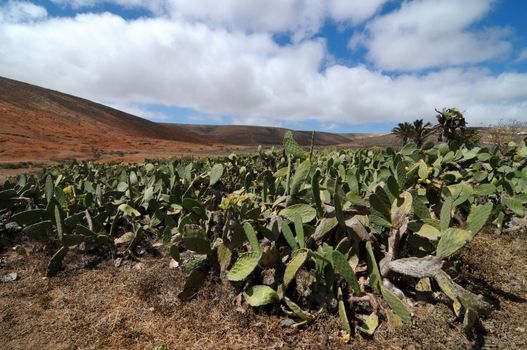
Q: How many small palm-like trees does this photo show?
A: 2